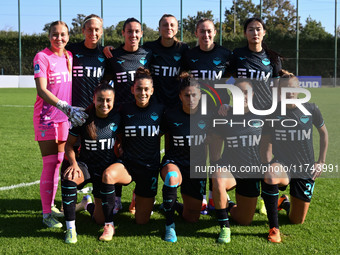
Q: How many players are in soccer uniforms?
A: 11